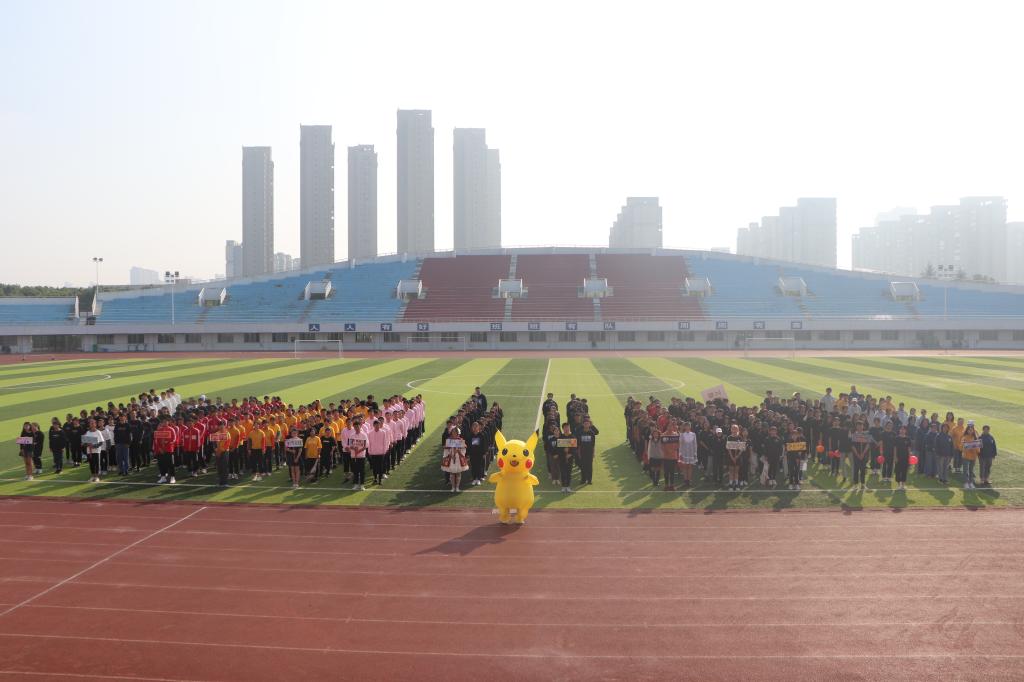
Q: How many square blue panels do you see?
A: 12